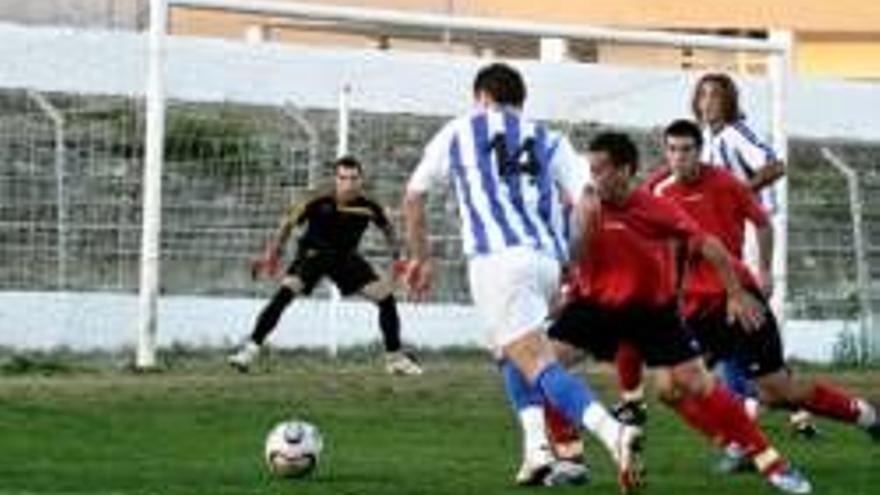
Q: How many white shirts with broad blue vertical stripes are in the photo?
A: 2